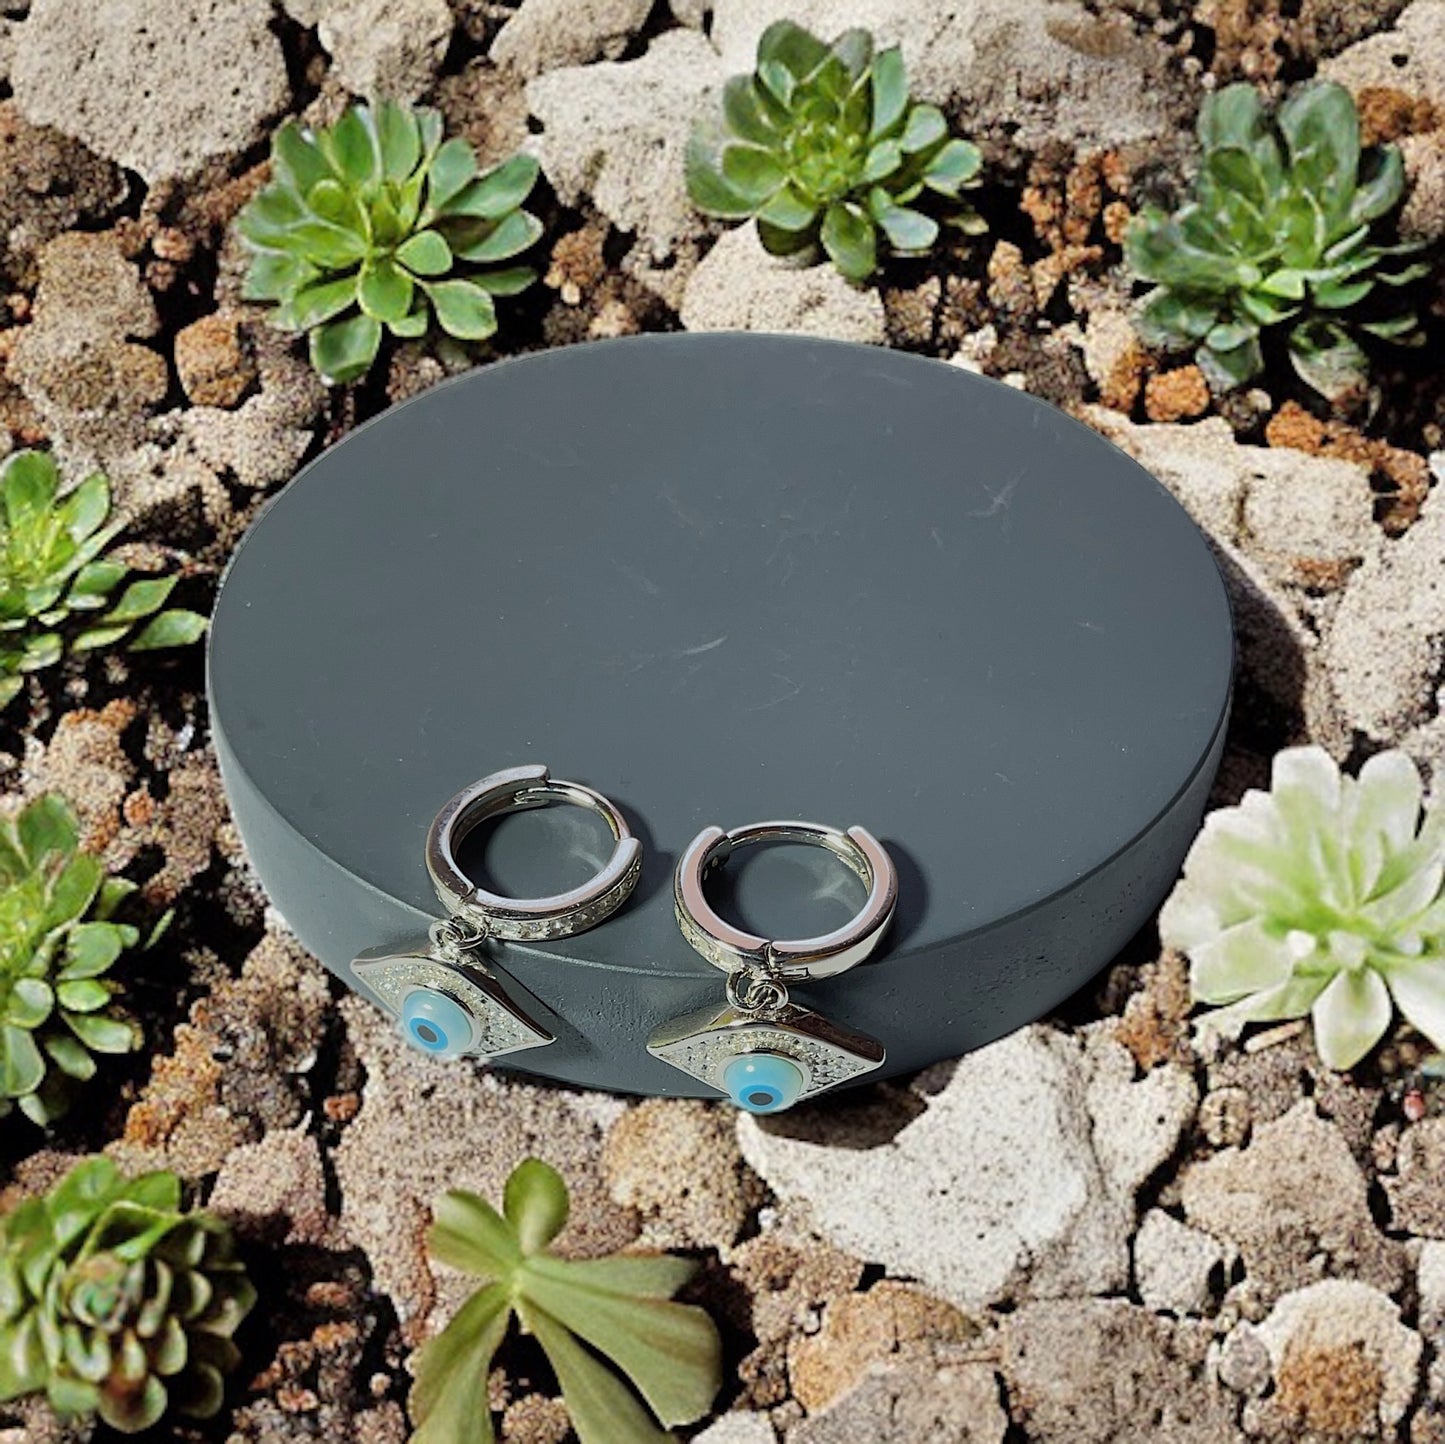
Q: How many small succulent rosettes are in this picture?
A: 8